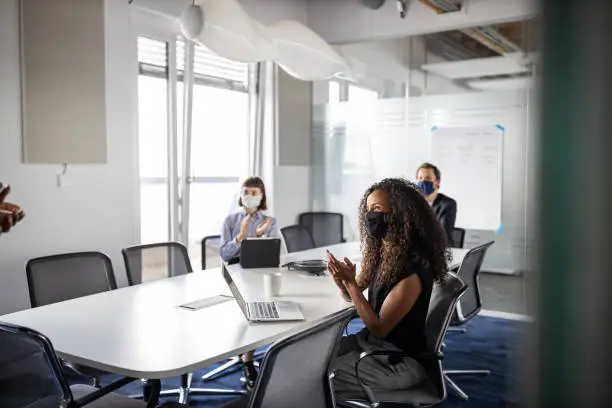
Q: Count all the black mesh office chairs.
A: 10